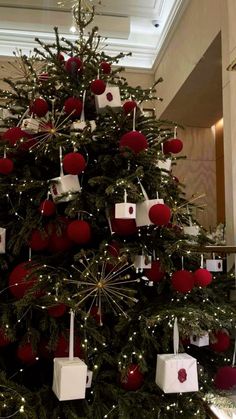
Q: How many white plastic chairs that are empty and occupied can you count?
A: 0